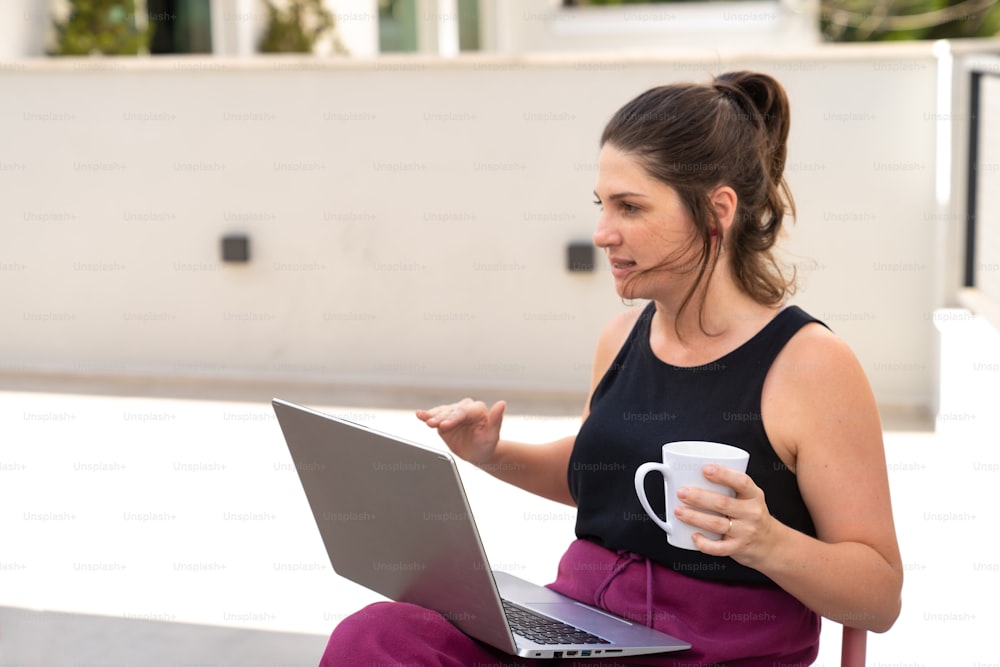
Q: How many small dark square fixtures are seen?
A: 2